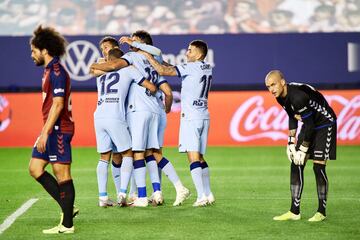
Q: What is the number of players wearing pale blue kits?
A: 5